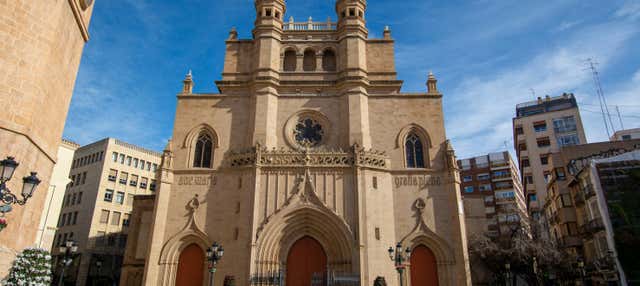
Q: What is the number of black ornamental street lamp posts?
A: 4